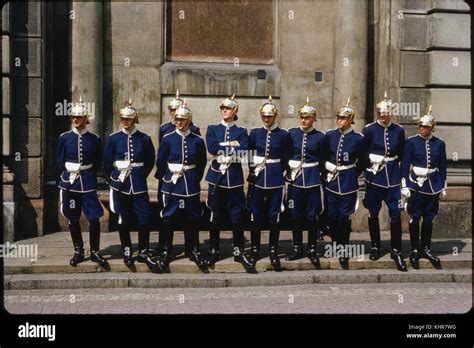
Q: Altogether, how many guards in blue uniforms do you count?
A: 10